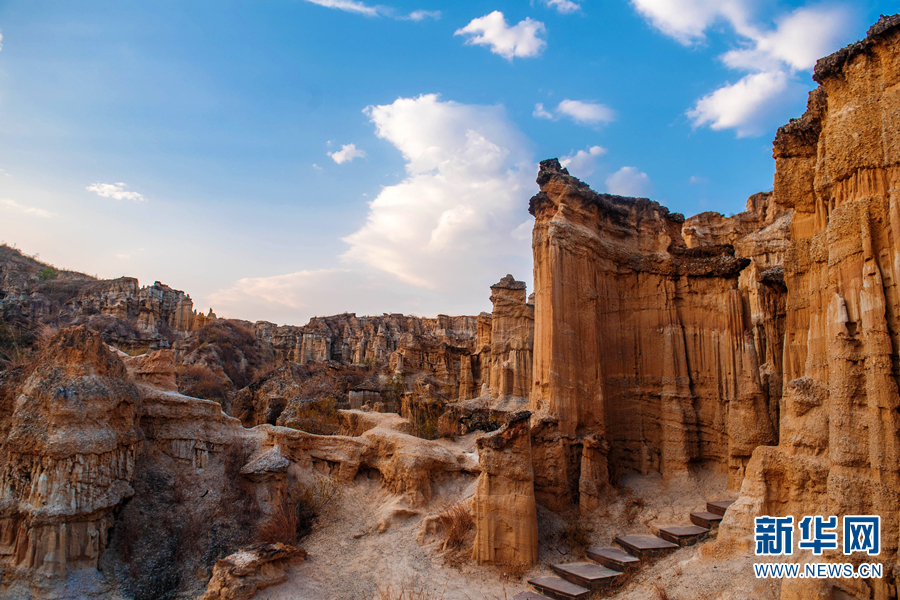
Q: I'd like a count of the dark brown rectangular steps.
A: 8